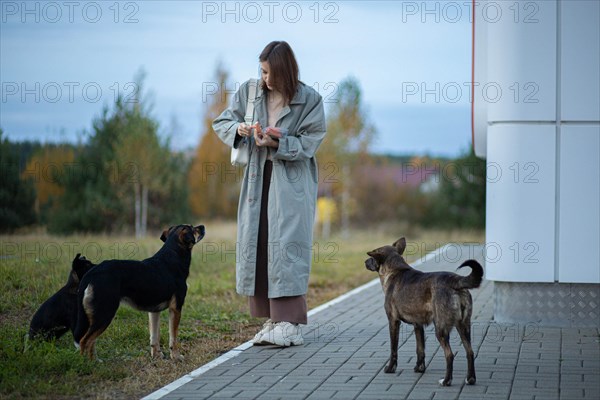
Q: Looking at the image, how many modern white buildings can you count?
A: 1